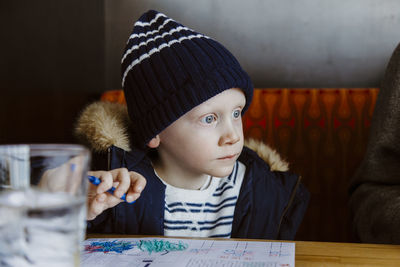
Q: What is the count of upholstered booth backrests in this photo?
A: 1